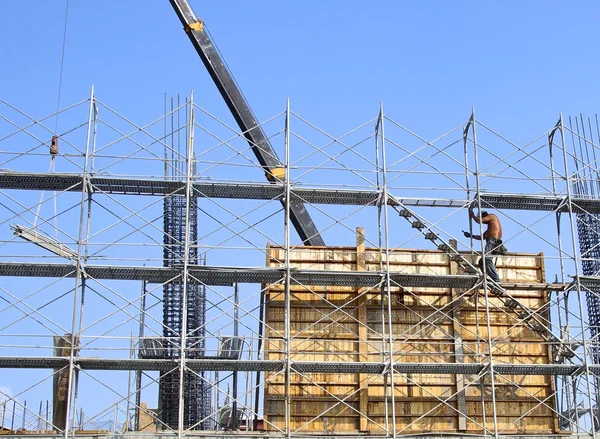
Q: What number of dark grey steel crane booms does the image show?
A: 1